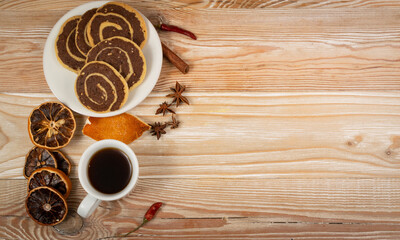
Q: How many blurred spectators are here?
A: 0